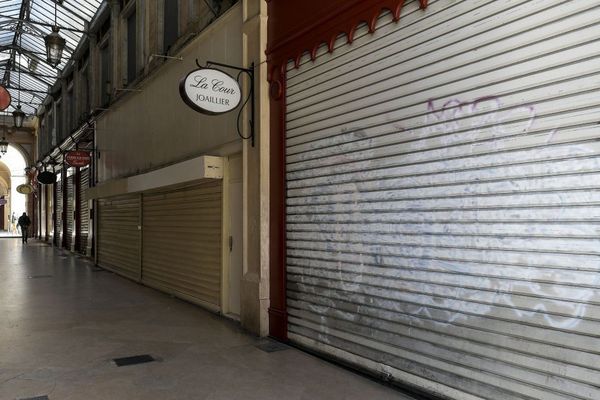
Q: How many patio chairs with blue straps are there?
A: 0